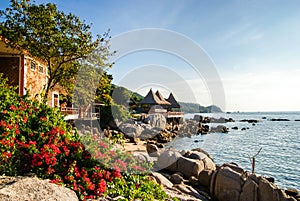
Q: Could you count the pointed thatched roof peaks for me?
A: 3